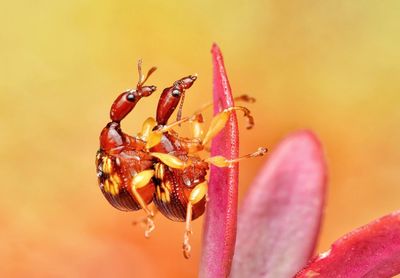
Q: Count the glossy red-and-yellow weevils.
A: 2